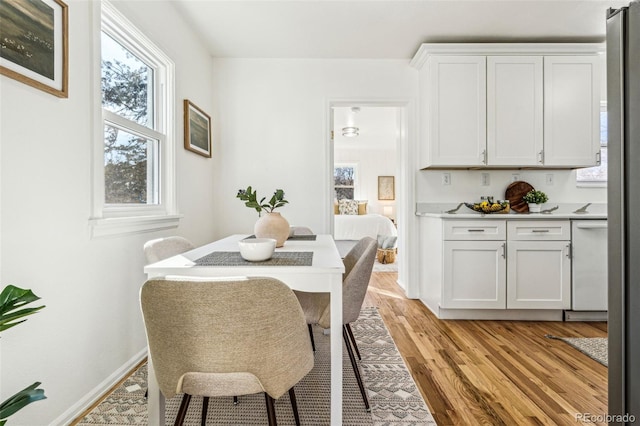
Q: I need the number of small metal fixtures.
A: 7